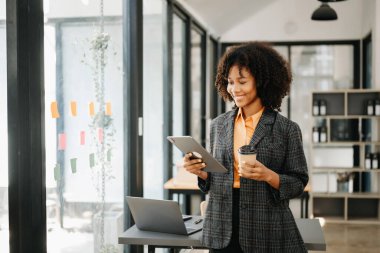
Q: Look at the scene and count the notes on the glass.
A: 11